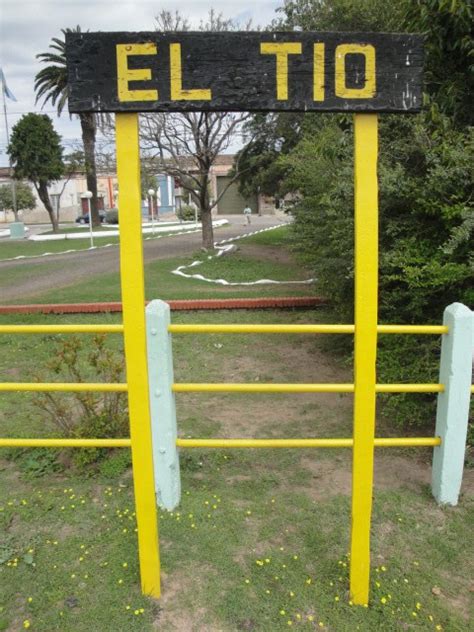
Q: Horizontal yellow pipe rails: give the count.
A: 3